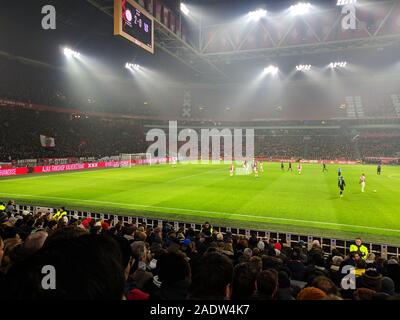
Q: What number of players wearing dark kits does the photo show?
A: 5